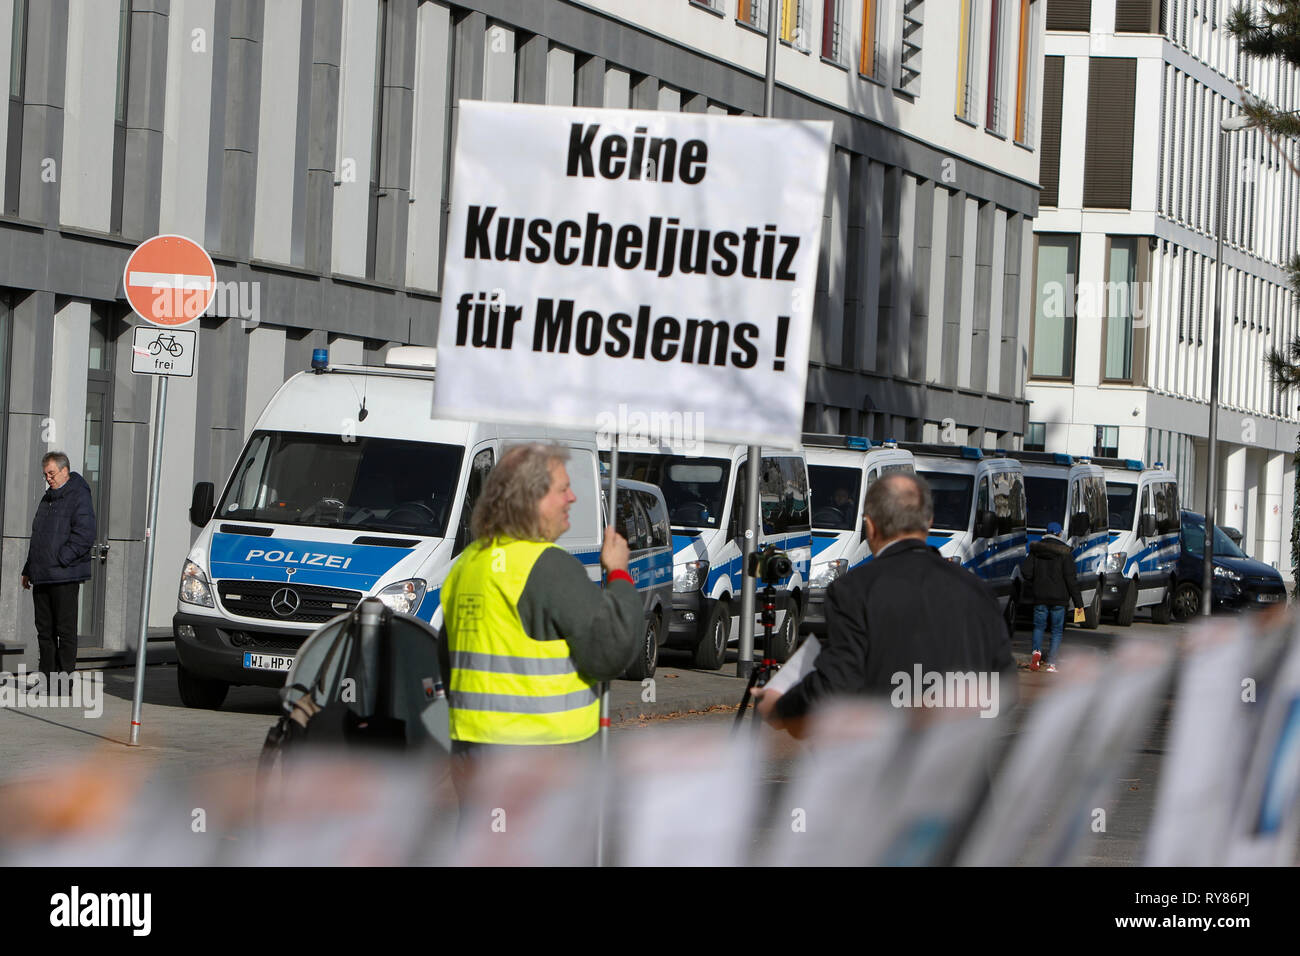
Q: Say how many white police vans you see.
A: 6